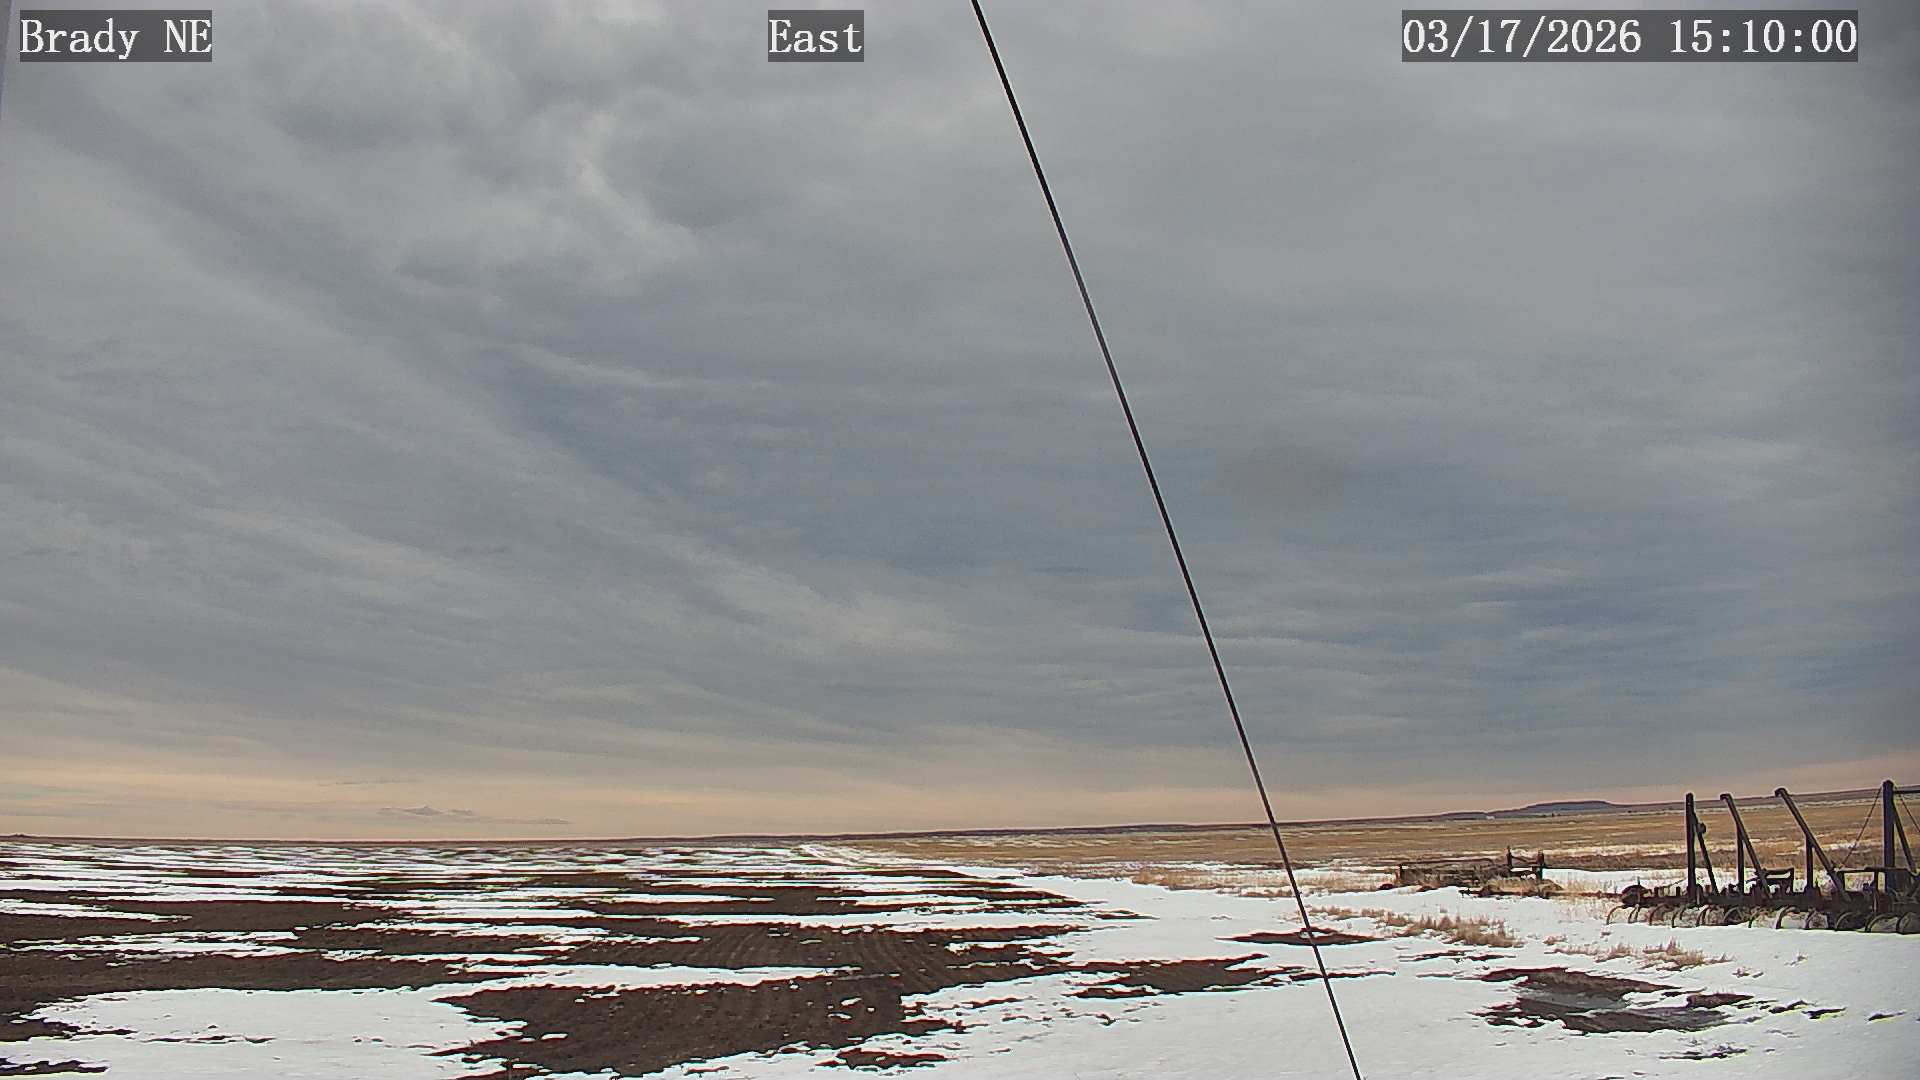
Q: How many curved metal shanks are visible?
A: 12